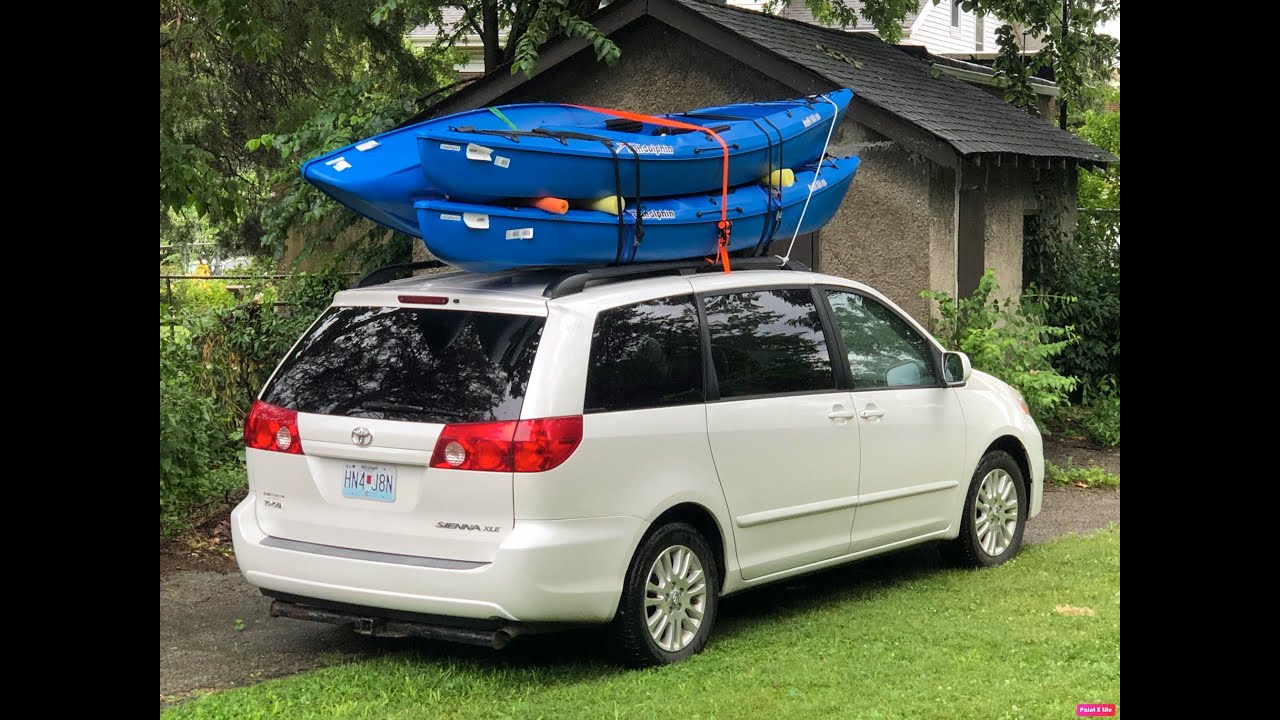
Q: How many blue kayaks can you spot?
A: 3